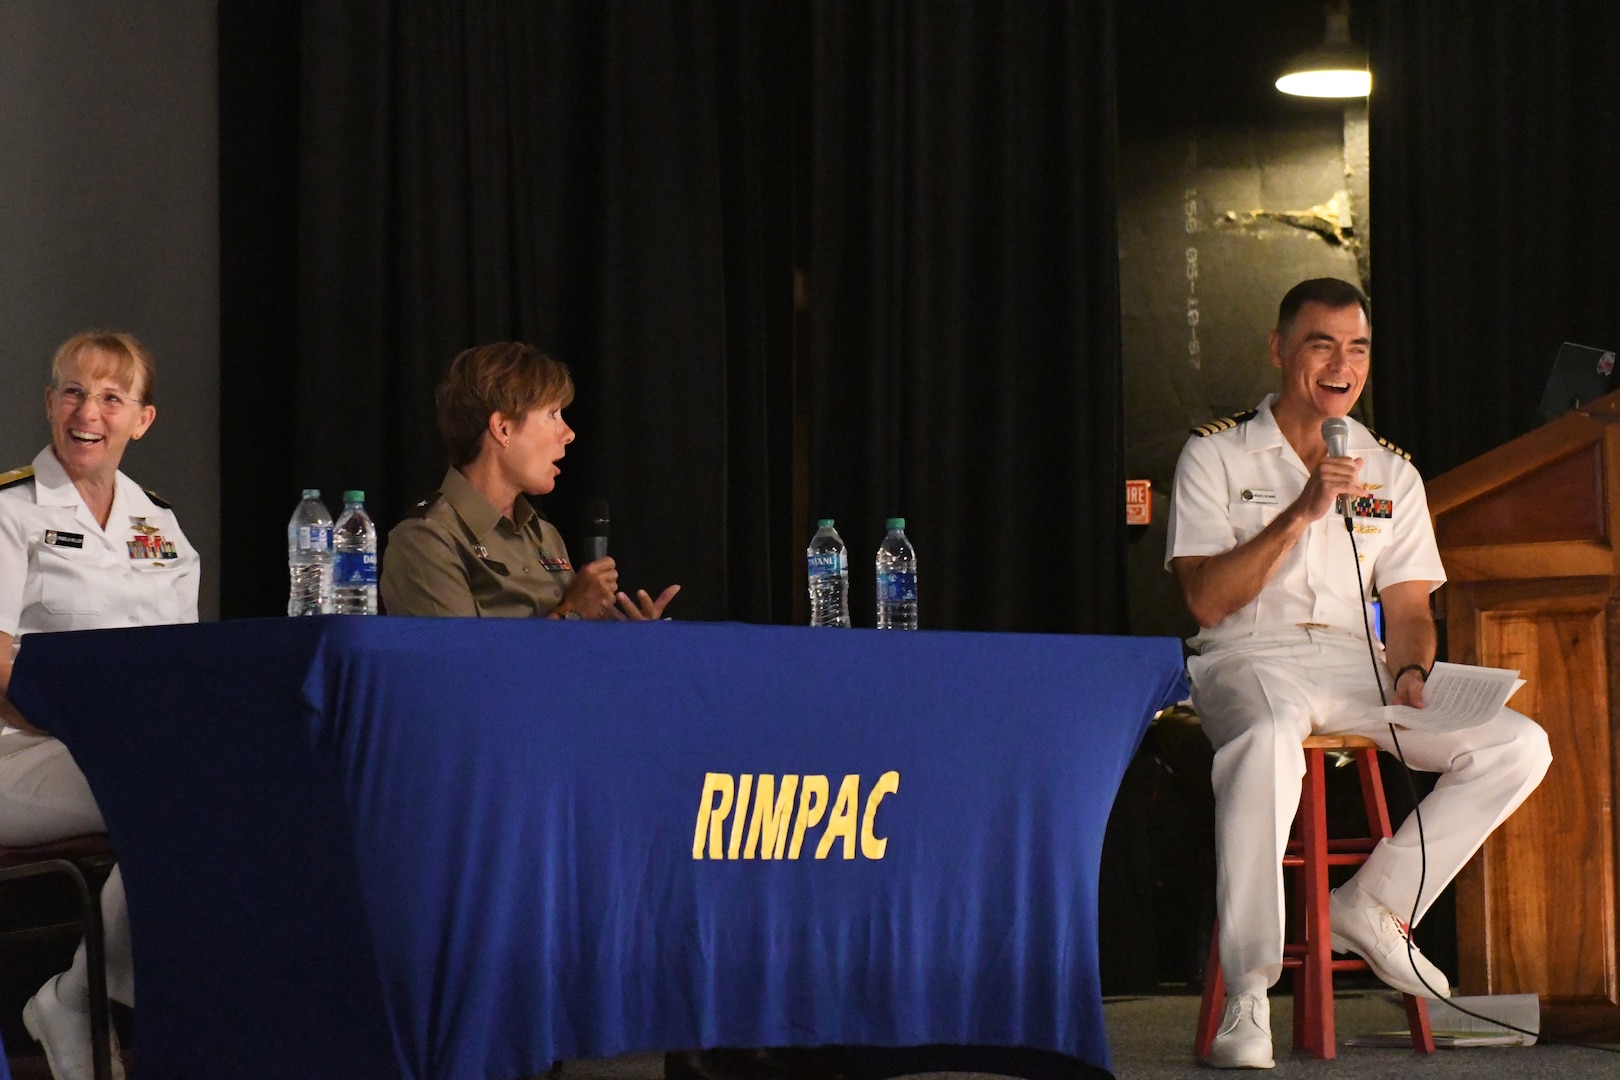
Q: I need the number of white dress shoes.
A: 3